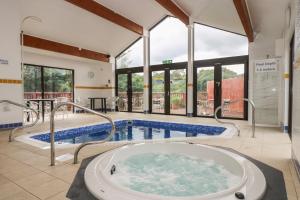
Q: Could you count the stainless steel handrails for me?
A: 3